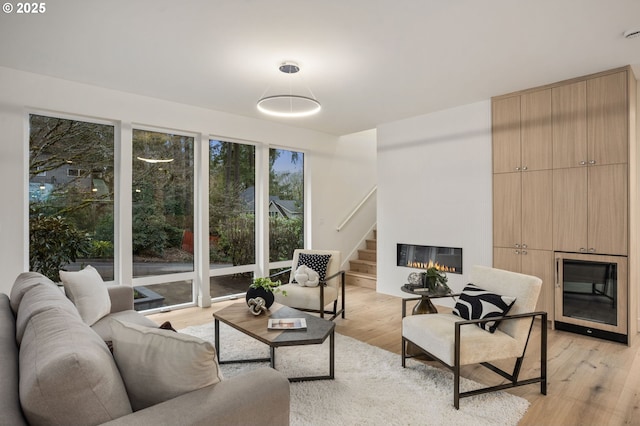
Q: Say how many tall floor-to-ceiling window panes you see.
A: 4